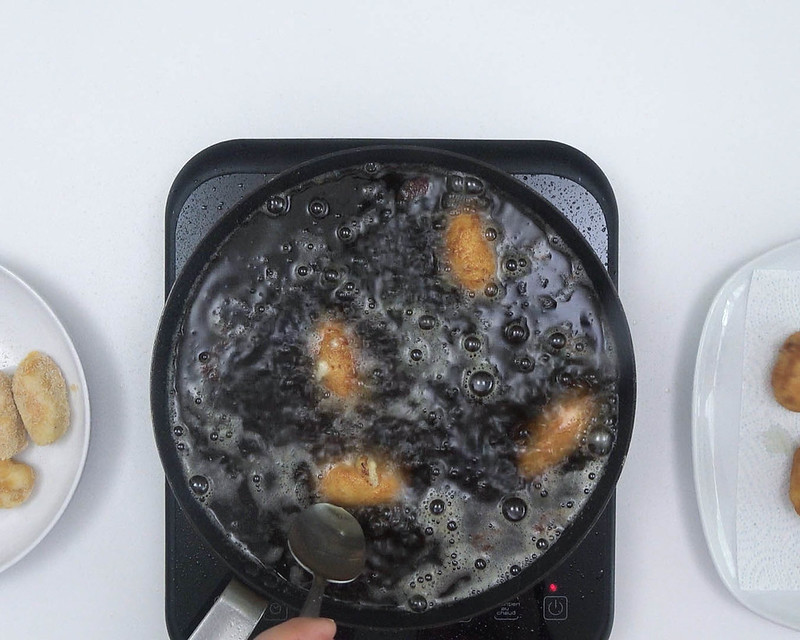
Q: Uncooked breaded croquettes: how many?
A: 3